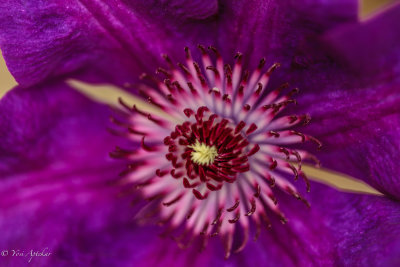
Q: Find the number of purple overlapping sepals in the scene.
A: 6